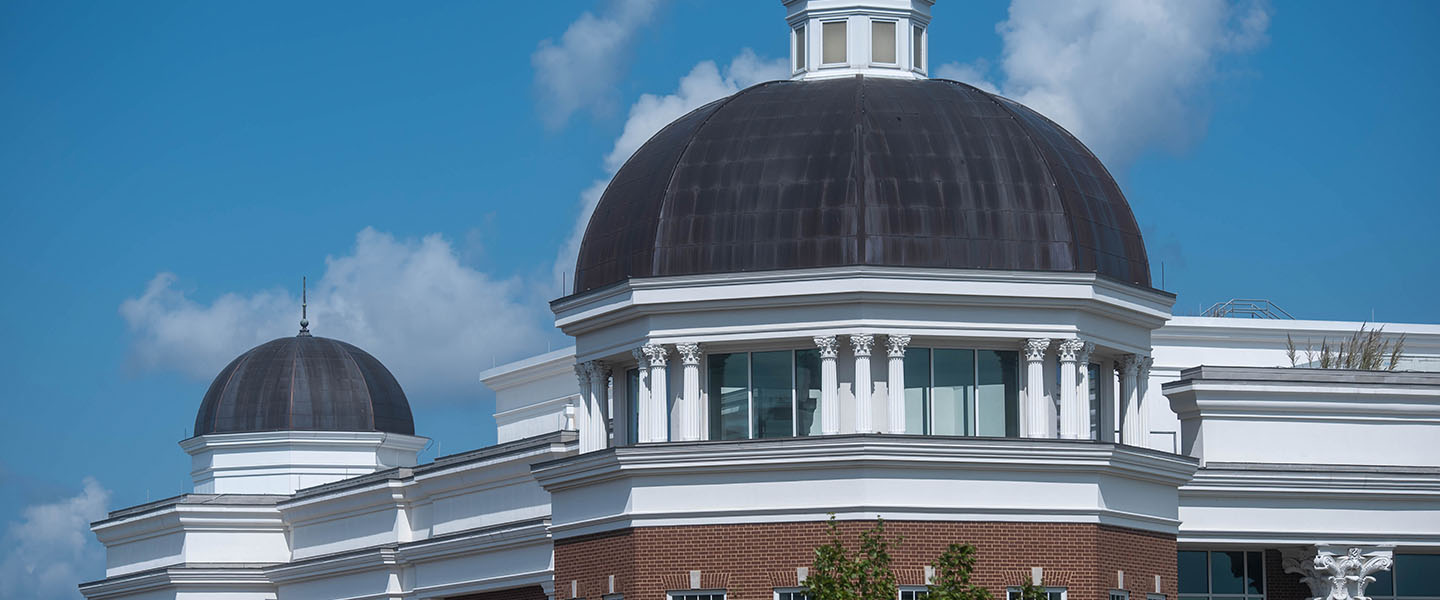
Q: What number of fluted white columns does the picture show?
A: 13